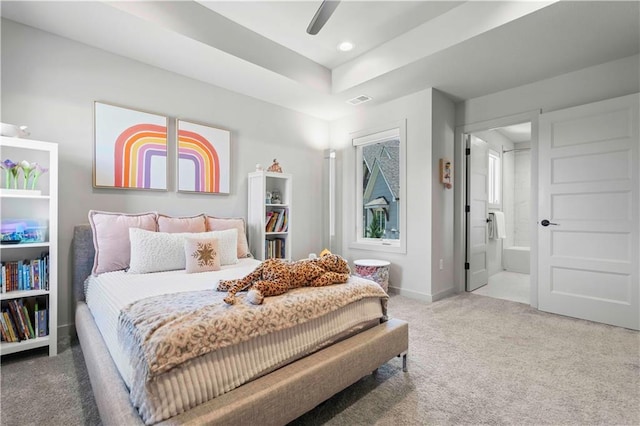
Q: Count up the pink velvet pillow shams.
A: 3